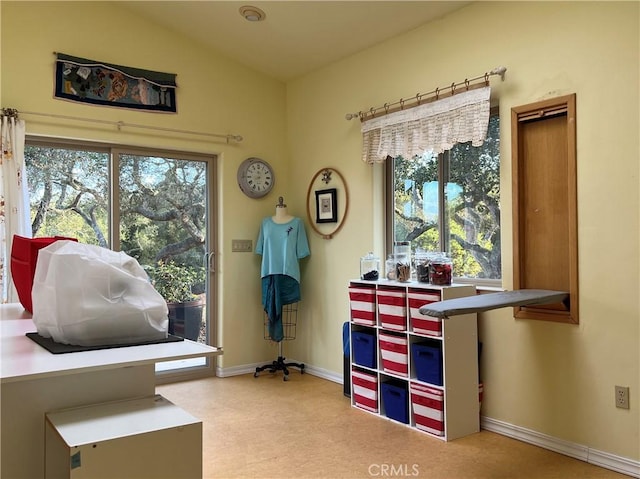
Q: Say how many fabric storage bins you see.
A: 9